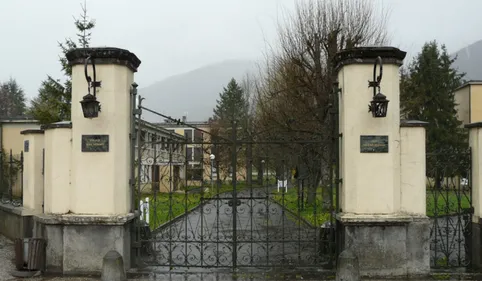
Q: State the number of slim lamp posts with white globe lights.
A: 2